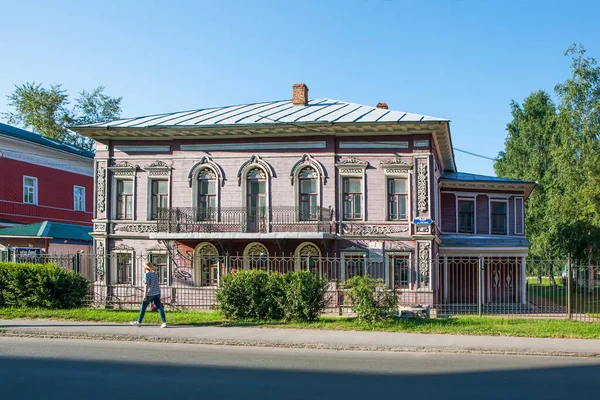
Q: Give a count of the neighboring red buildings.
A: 1